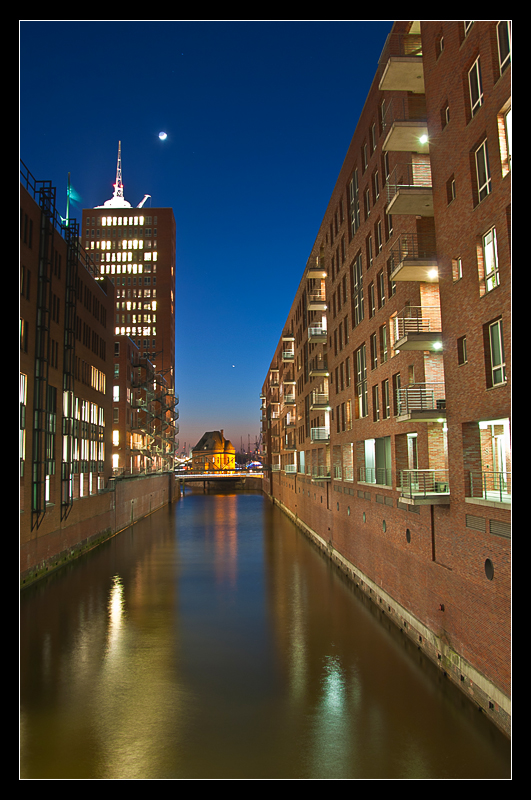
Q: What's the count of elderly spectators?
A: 0